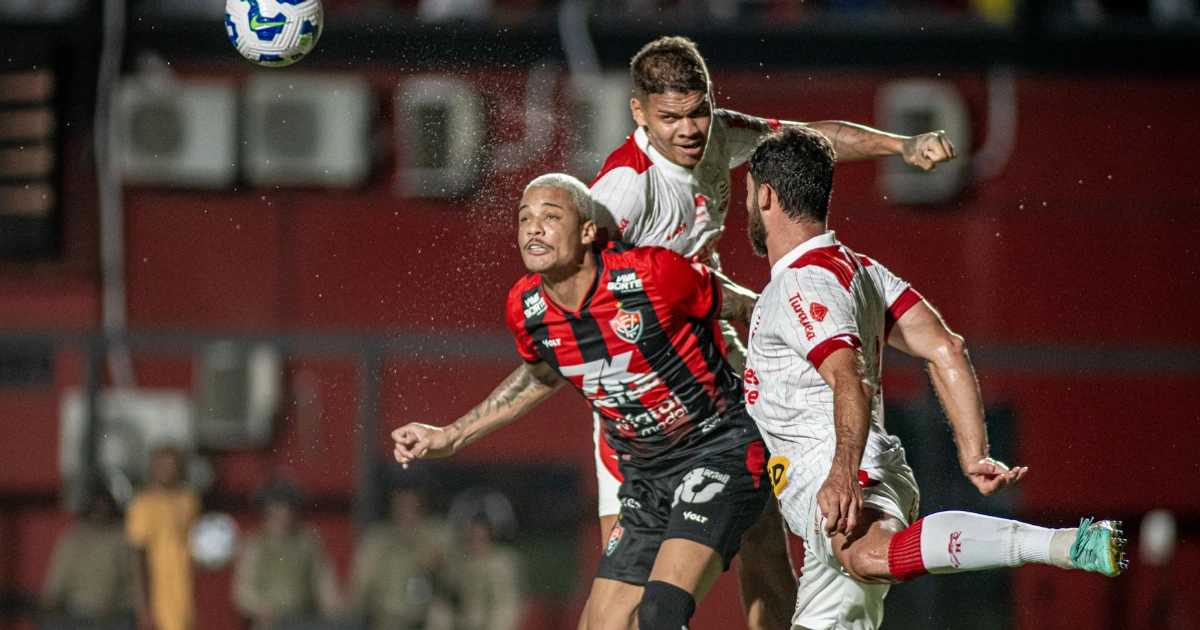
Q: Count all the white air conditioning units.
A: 7